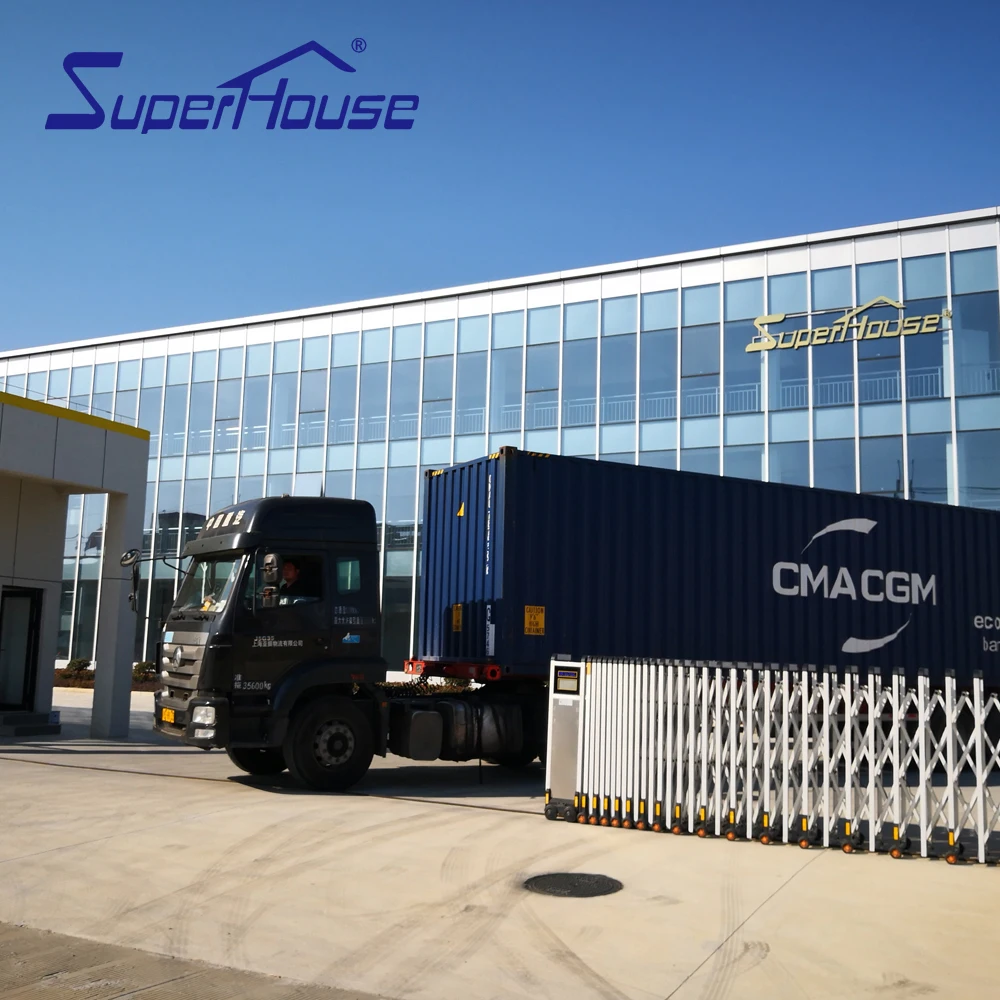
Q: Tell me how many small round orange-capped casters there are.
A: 15